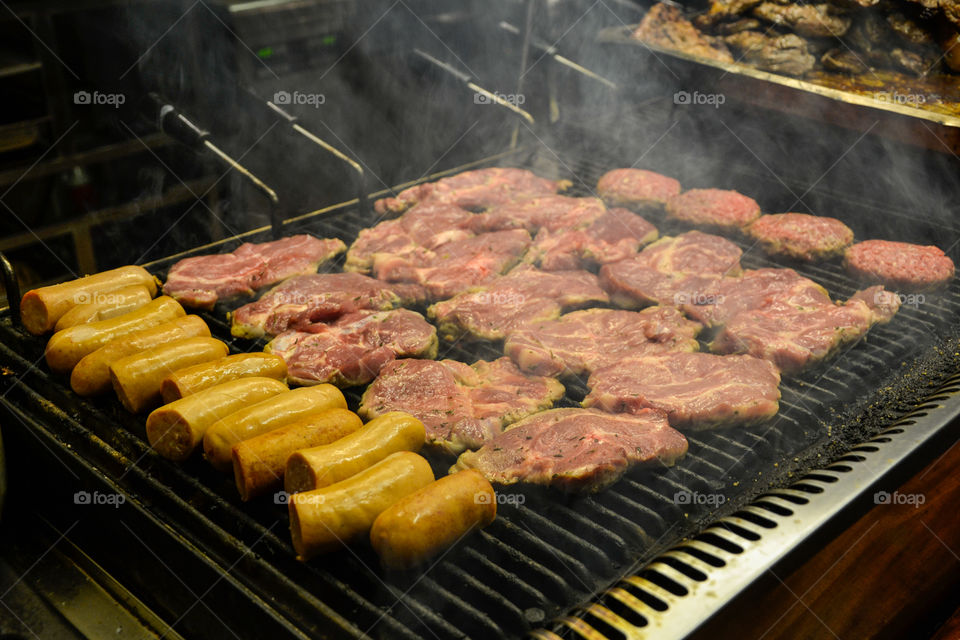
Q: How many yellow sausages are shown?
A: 12